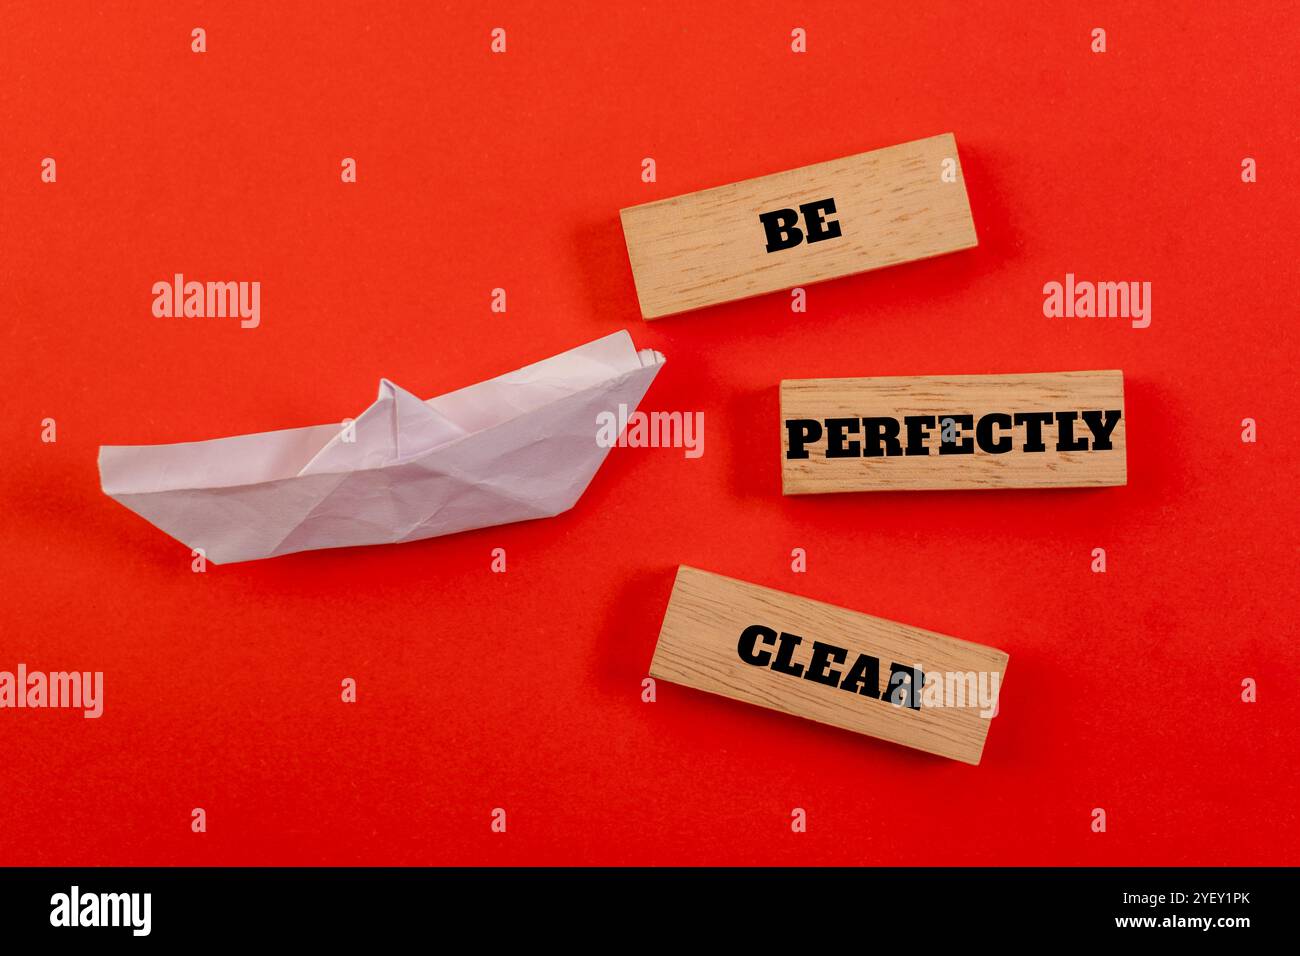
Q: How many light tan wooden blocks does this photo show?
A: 3